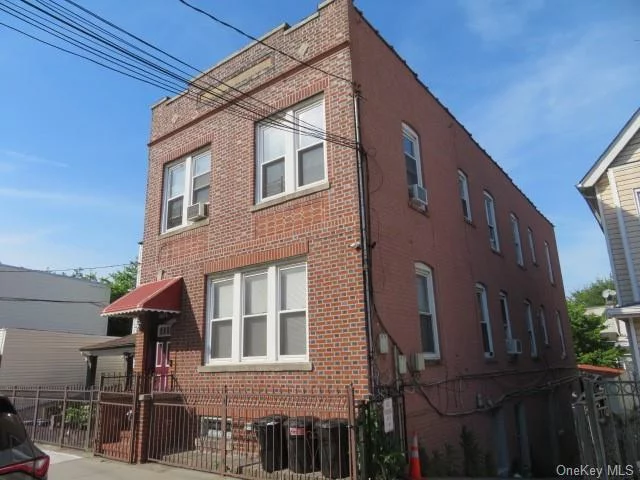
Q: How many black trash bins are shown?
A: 3